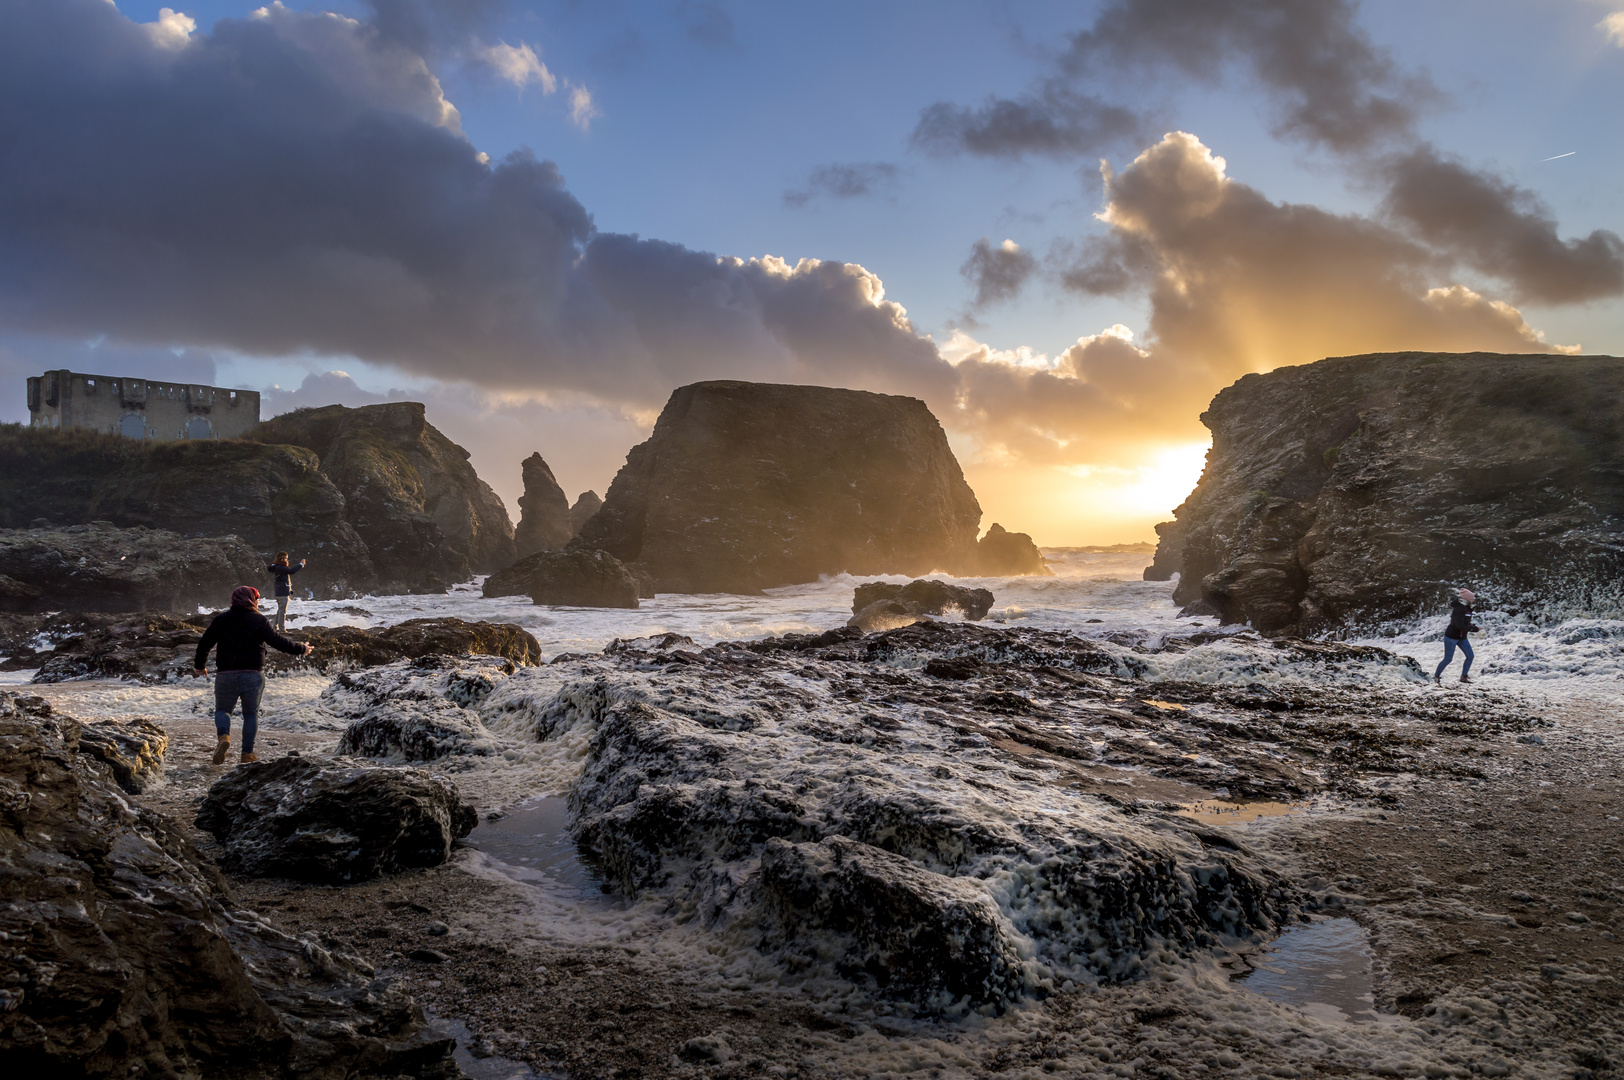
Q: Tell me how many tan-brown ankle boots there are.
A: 2